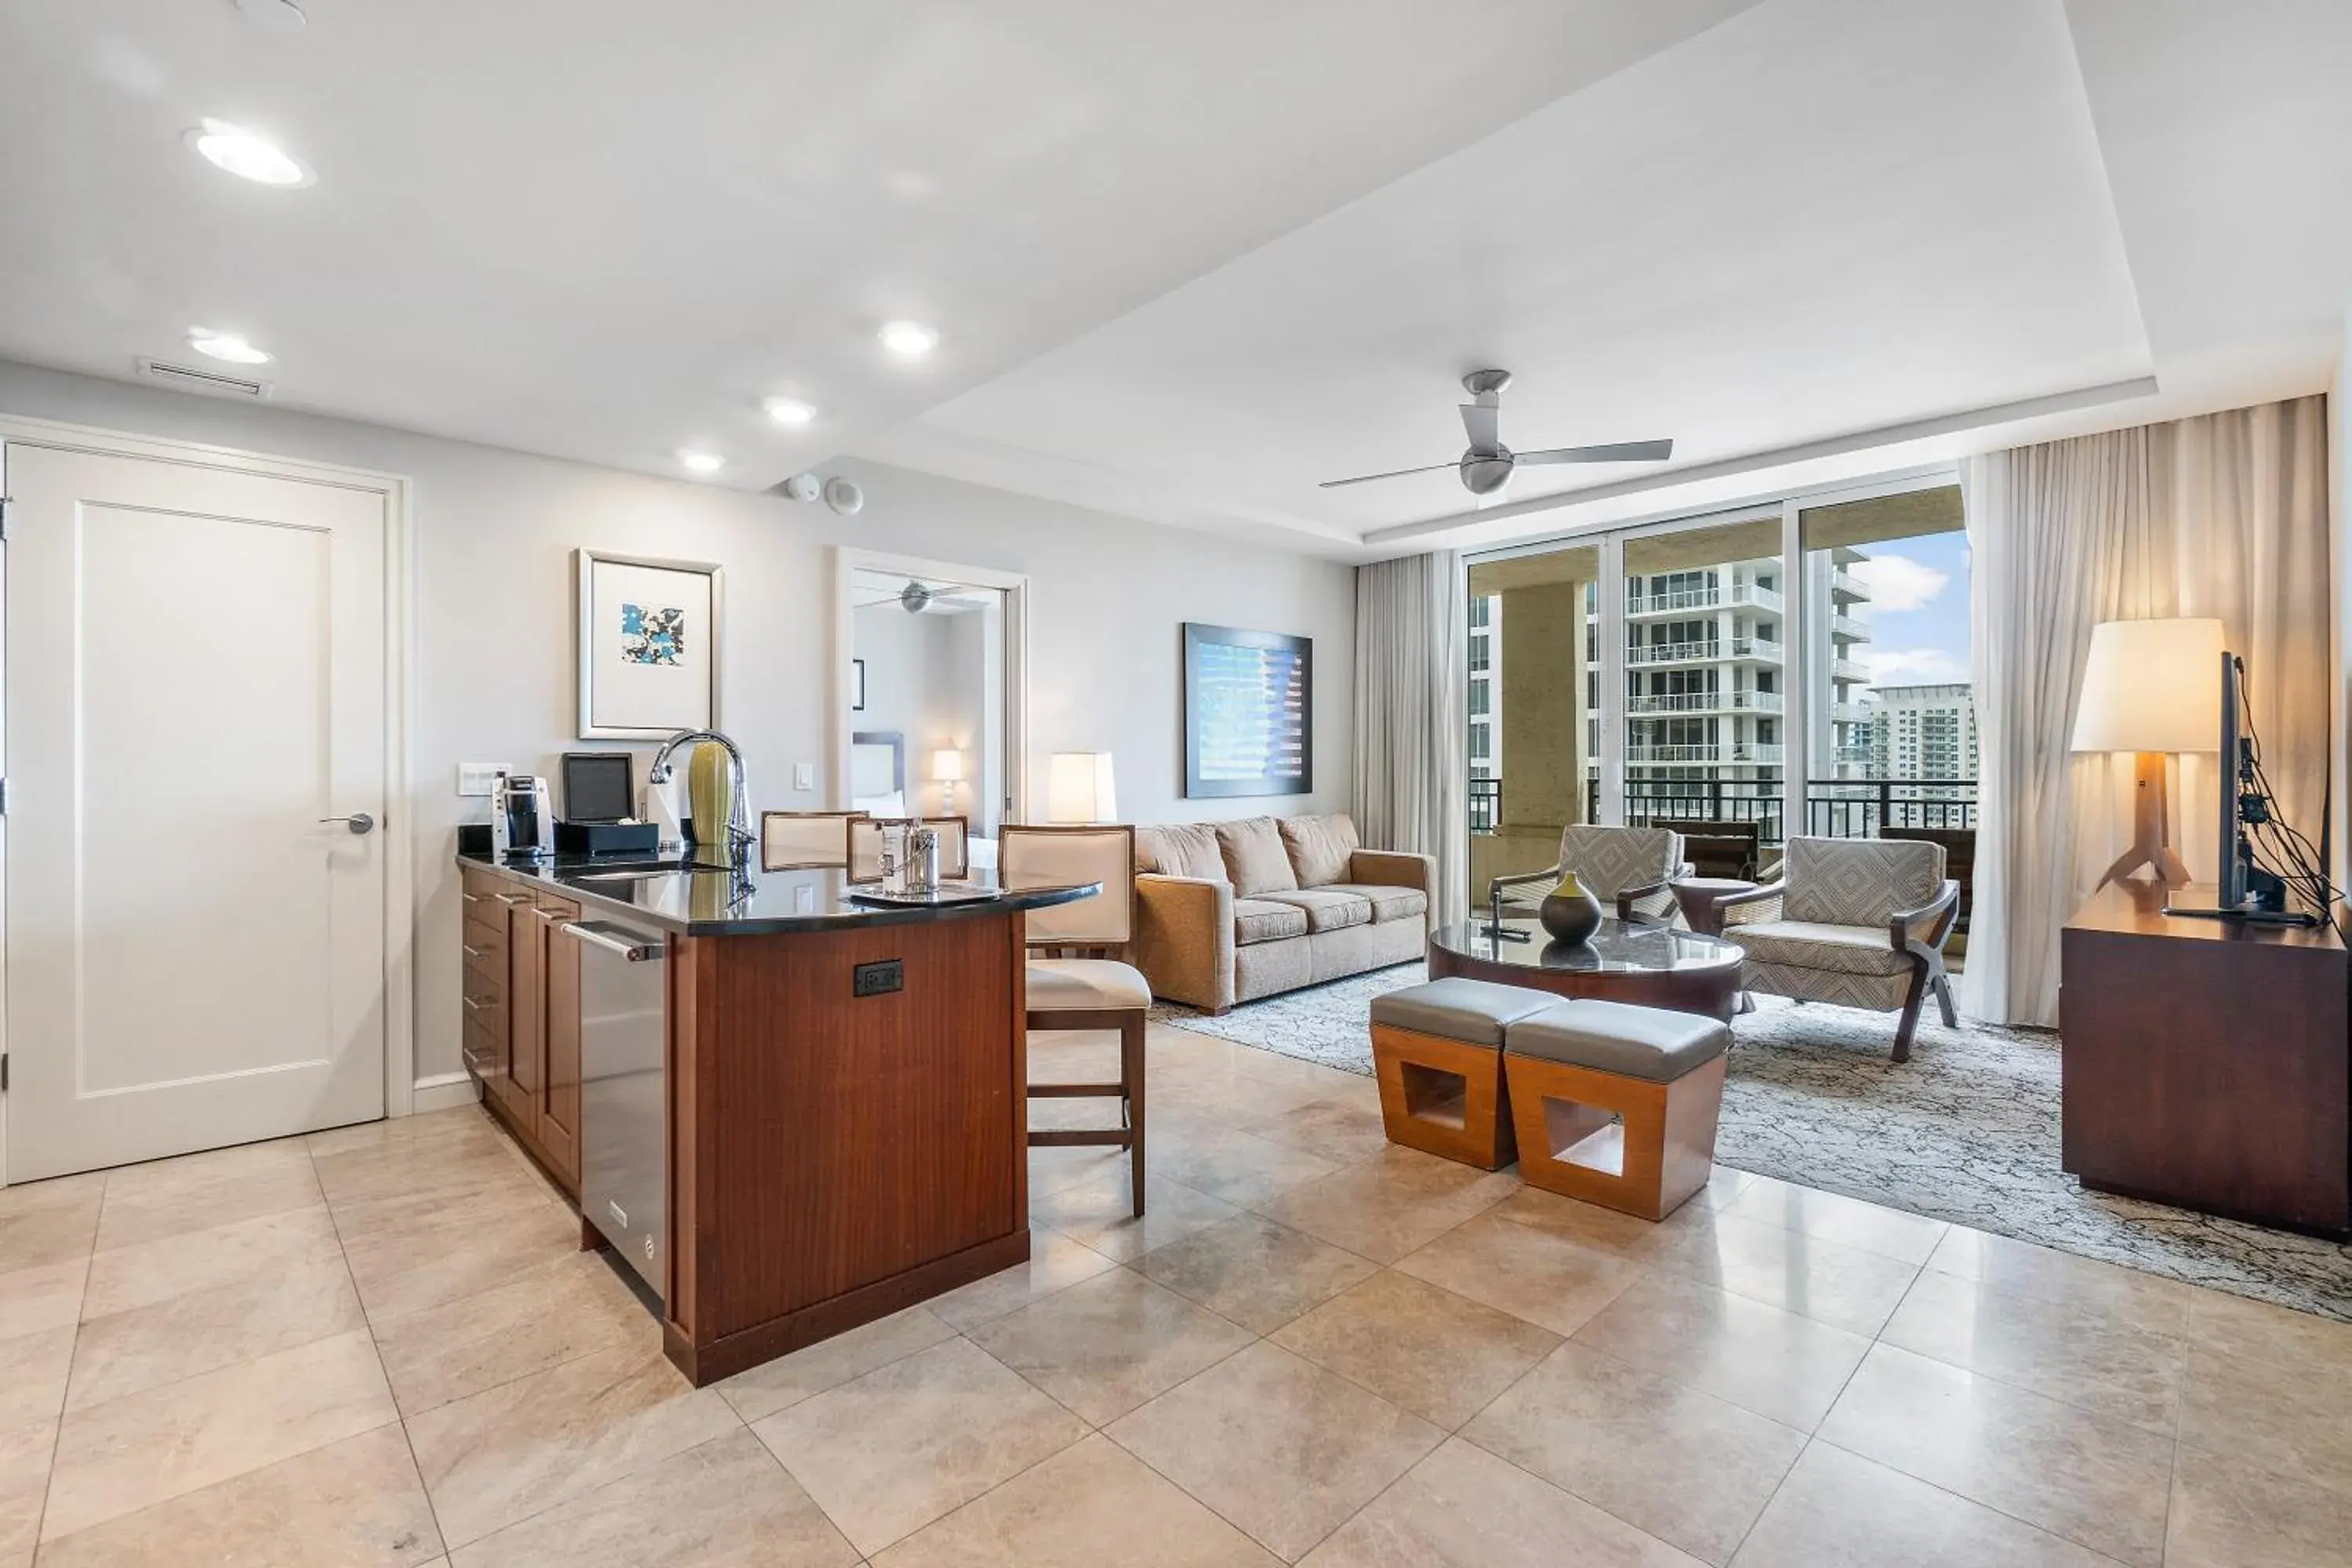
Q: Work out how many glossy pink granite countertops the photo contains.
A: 0